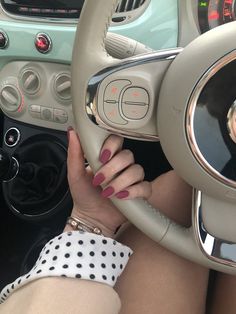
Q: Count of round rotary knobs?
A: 3